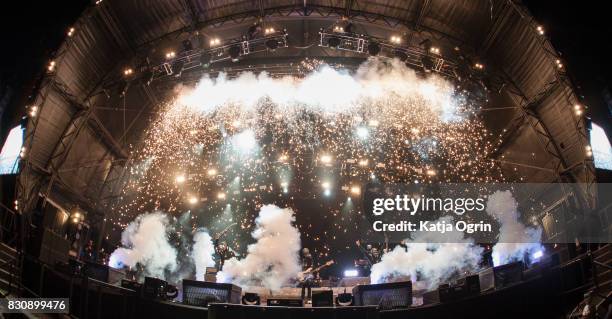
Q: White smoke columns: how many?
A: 5